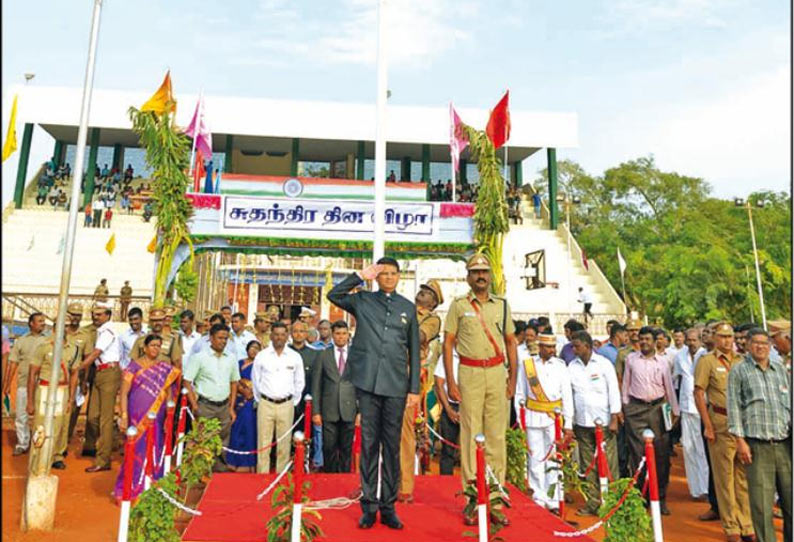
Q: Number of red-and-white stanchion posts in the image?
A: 11